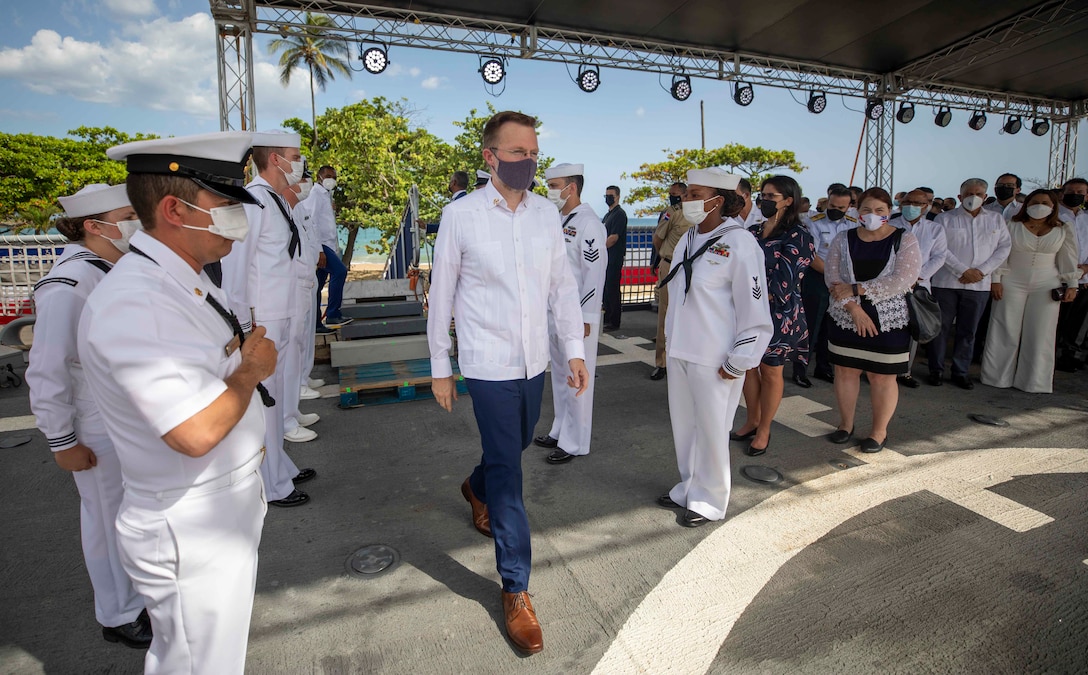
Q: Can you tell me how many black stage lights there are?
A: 12